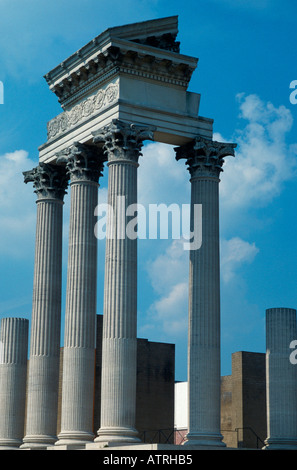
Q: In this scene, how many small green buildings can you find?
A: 0